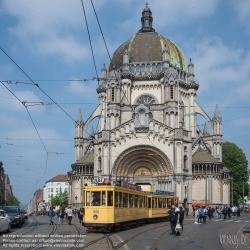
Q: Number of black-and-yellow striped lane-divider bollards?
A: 0